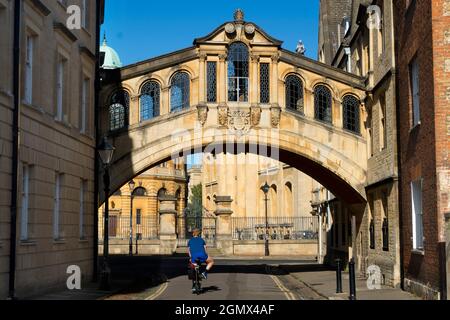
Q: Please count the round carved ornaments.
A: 2